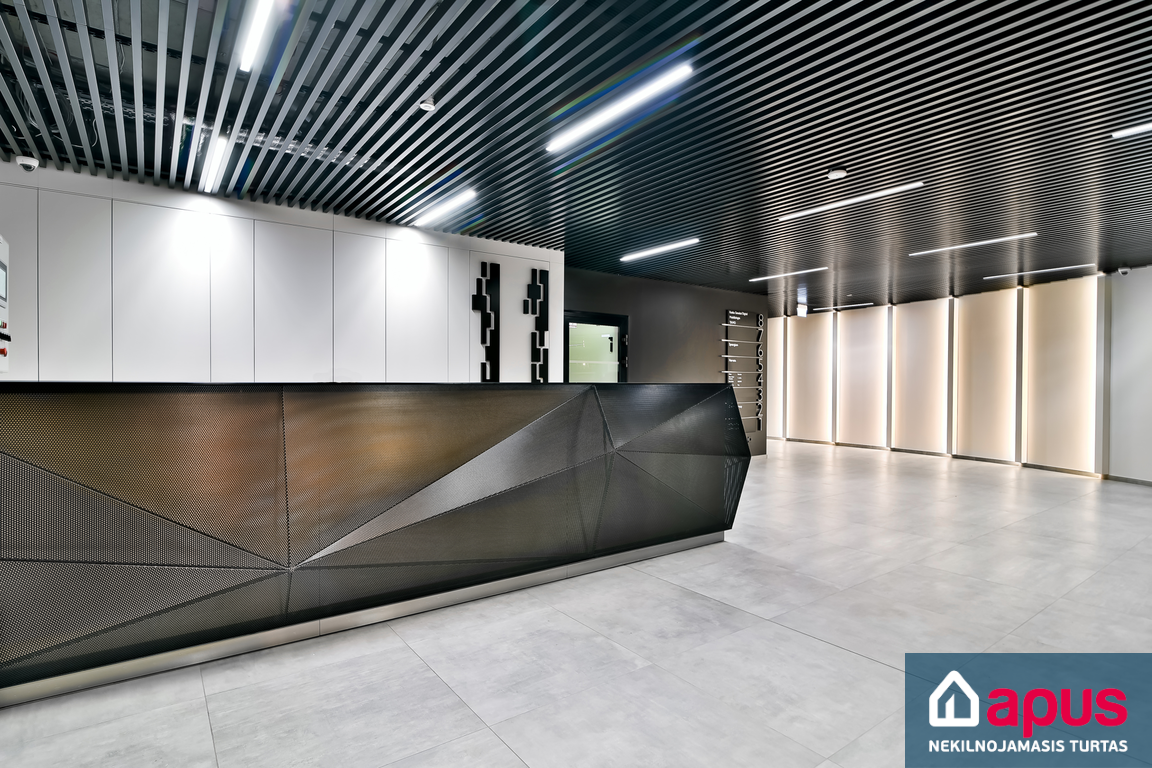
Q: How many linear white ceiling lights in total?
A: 11